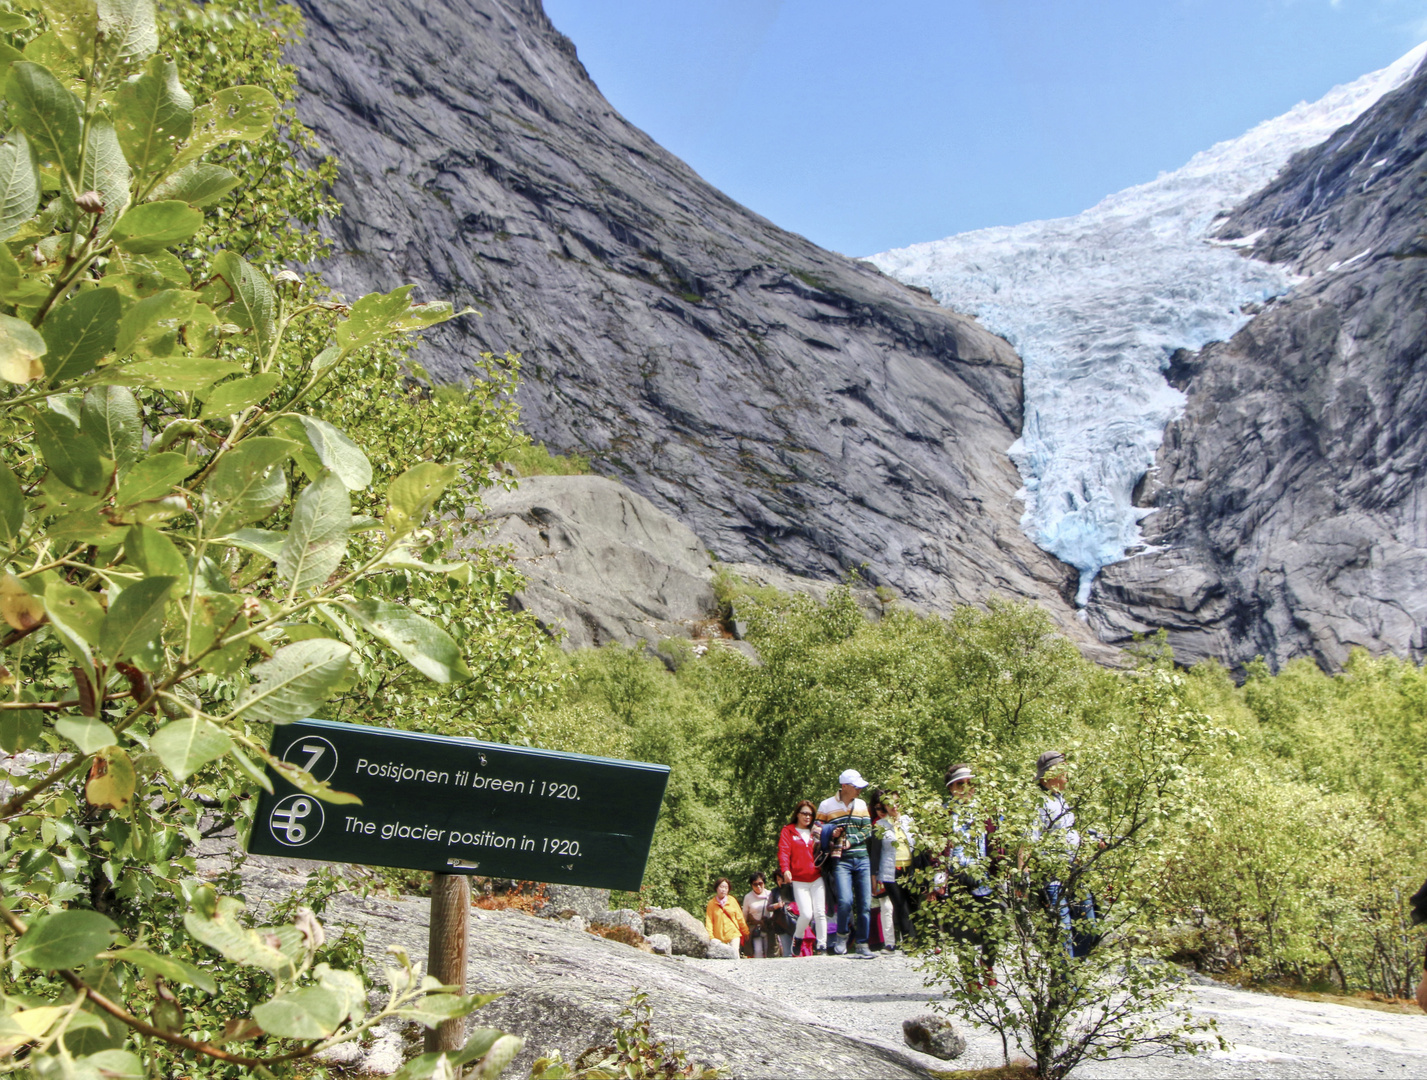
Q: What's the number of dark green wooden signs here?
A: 1